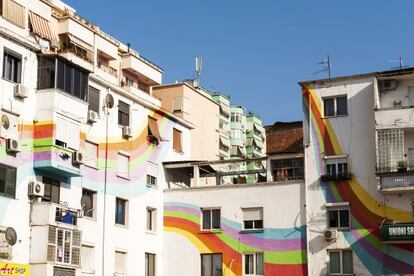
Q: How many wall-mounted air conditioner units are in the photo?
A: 8